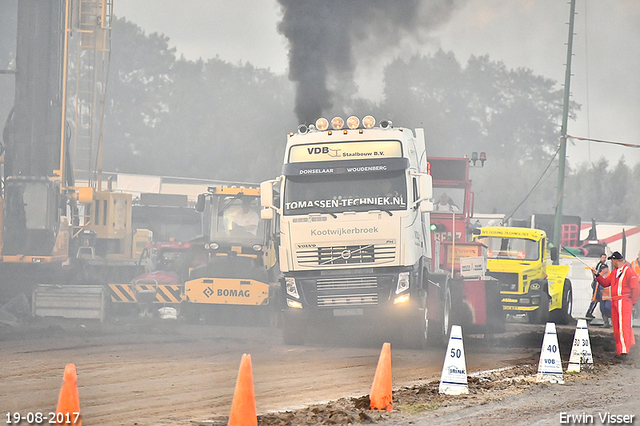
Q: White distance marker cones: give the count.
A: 3